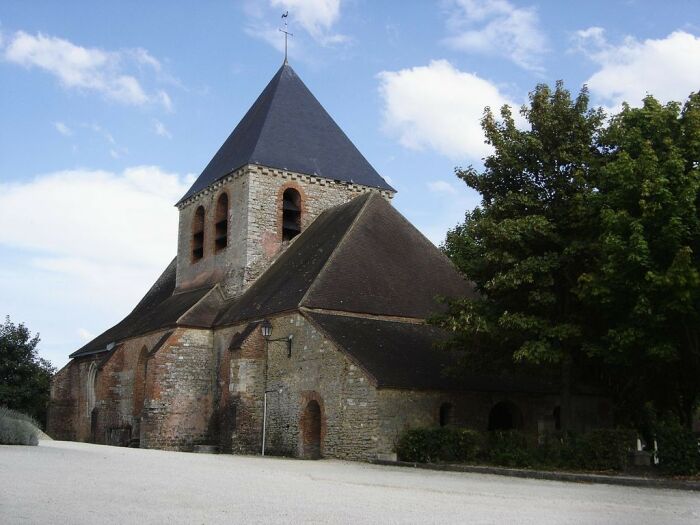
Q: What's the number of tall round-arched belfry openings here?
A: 3